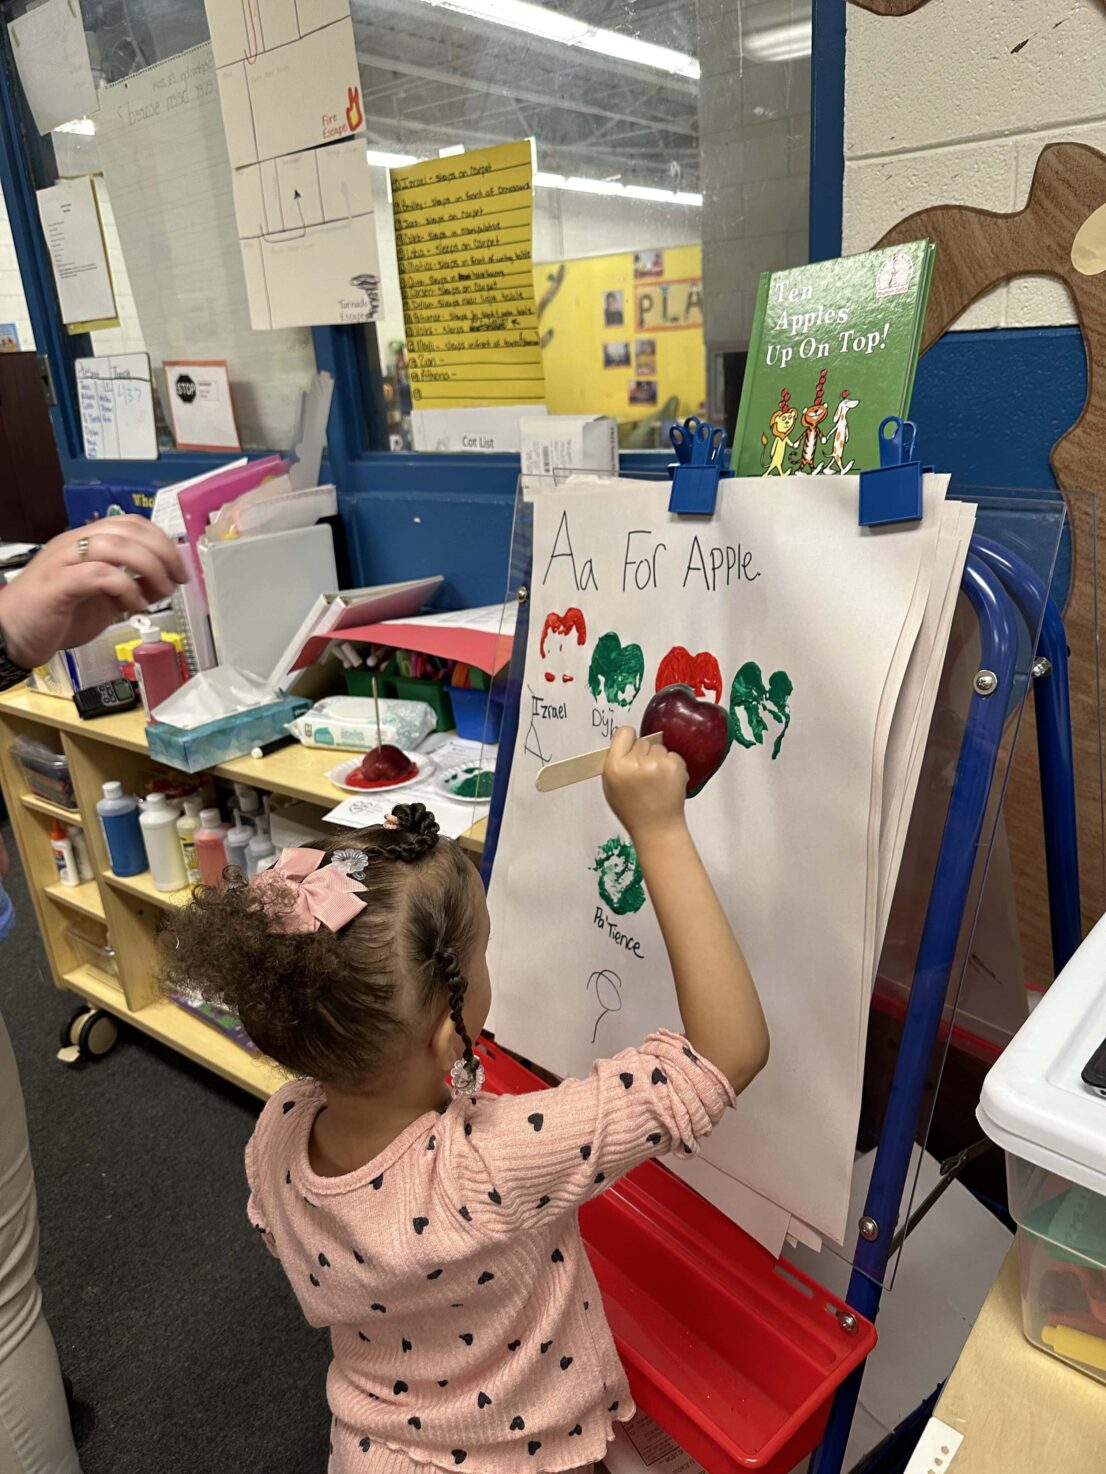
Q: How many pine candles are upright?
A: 0